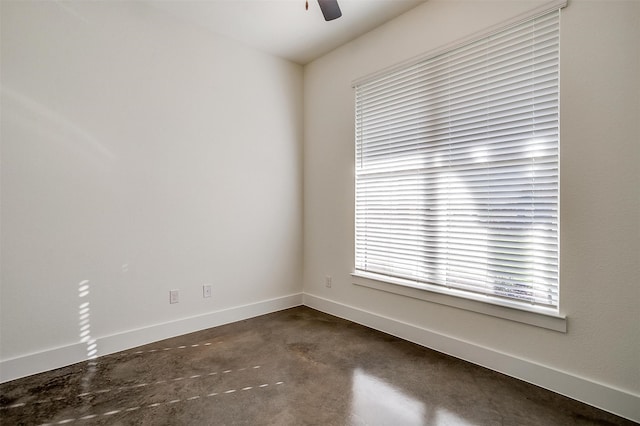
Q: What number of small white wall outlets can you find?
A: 3